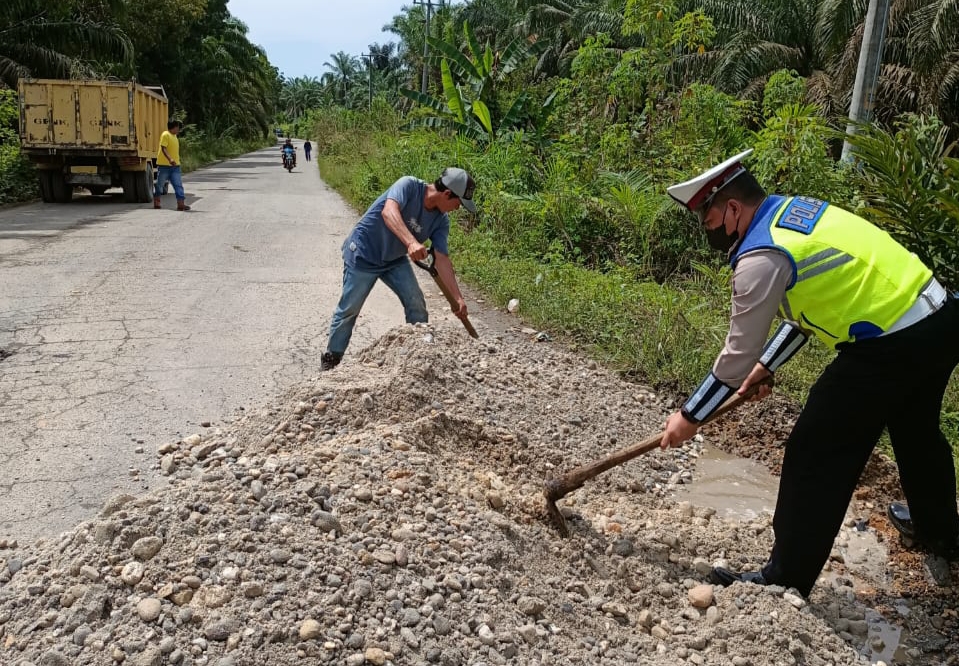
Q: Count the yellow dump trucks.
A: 1